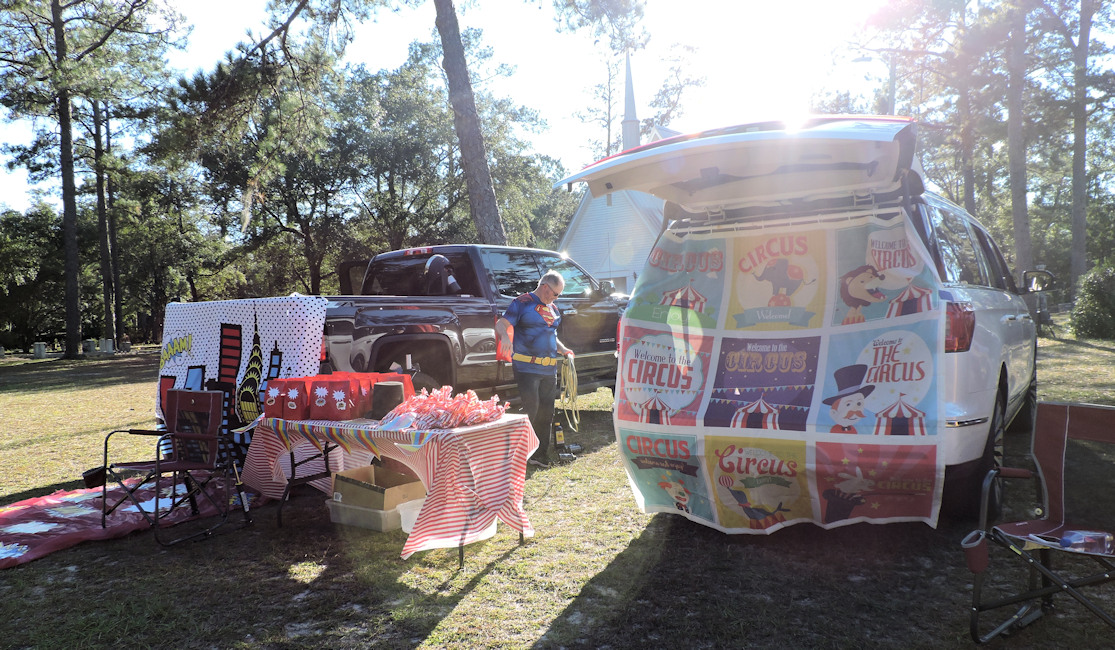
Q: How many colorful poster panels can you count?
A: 9